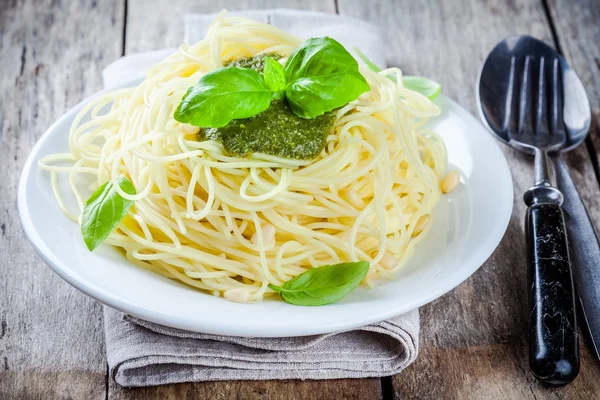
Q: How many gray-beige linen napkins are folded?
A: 1